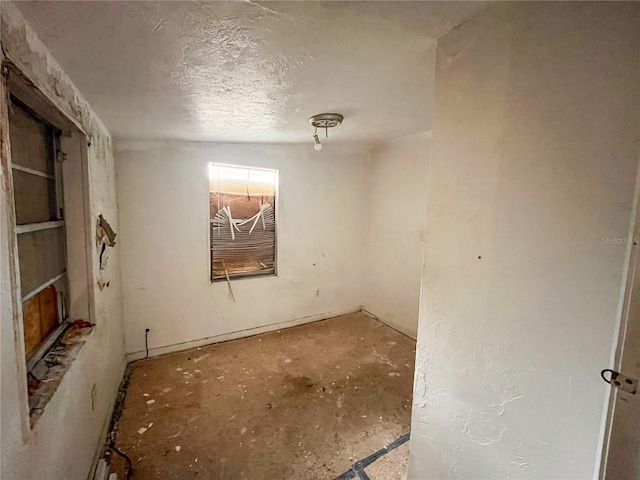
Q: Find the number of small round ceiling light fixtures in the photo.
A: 1